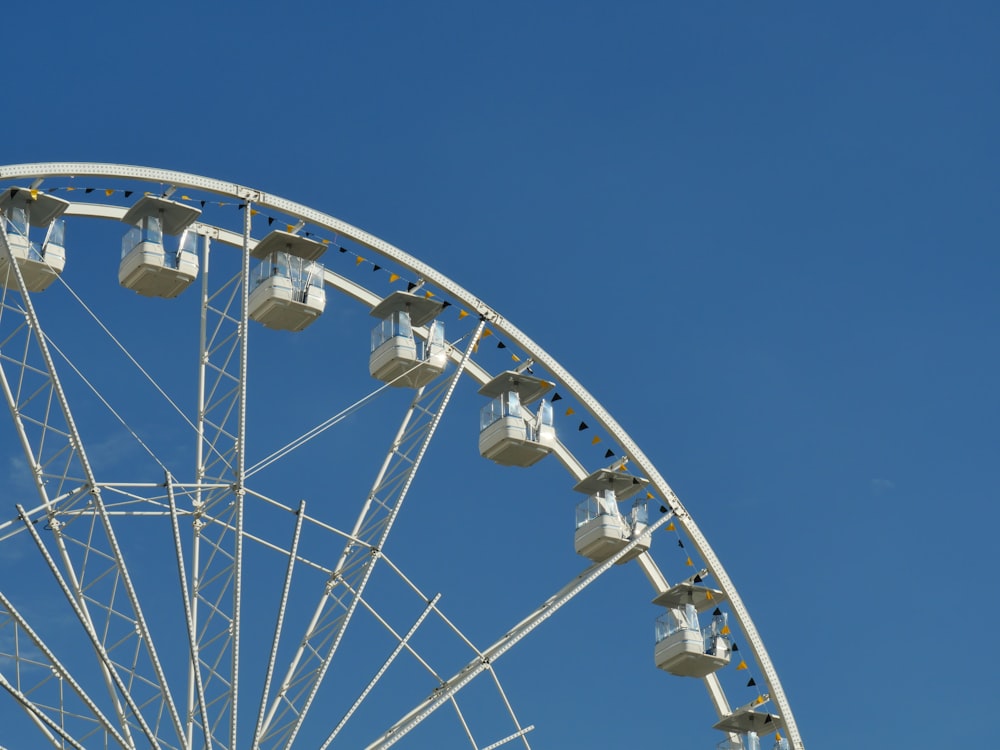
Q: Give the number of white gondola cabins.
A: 8